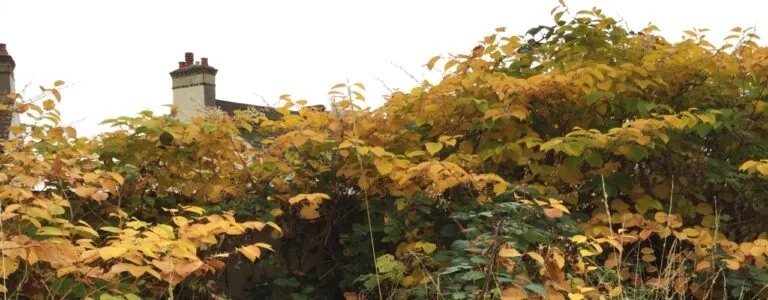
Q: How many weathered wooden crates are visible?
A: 0